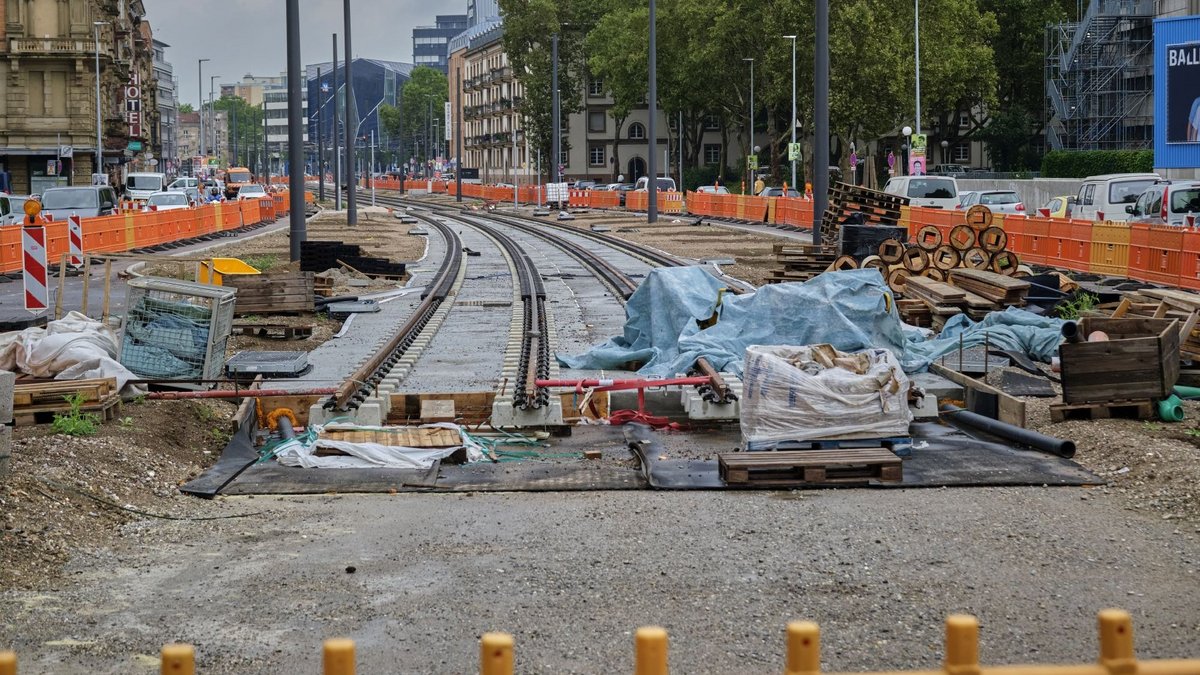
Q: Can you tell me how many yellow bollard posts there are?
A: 8